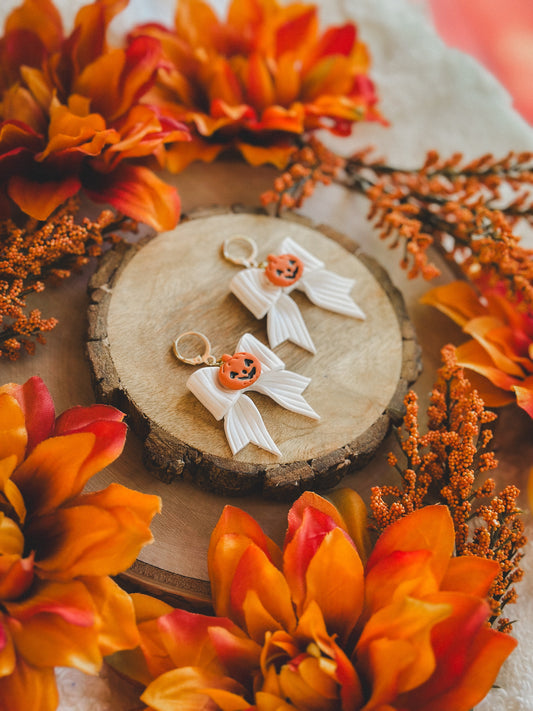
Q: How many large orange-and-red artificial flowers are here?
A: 5